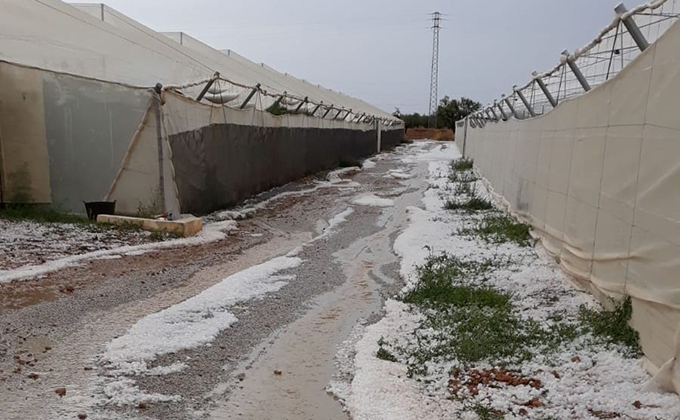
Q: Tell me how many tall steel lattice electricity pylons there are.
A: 1